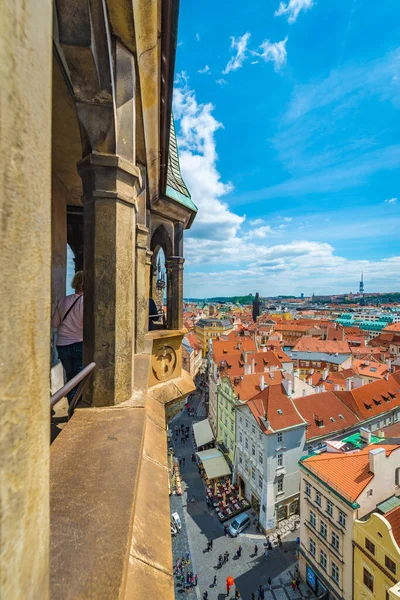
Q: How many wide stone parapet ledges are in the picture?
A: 1